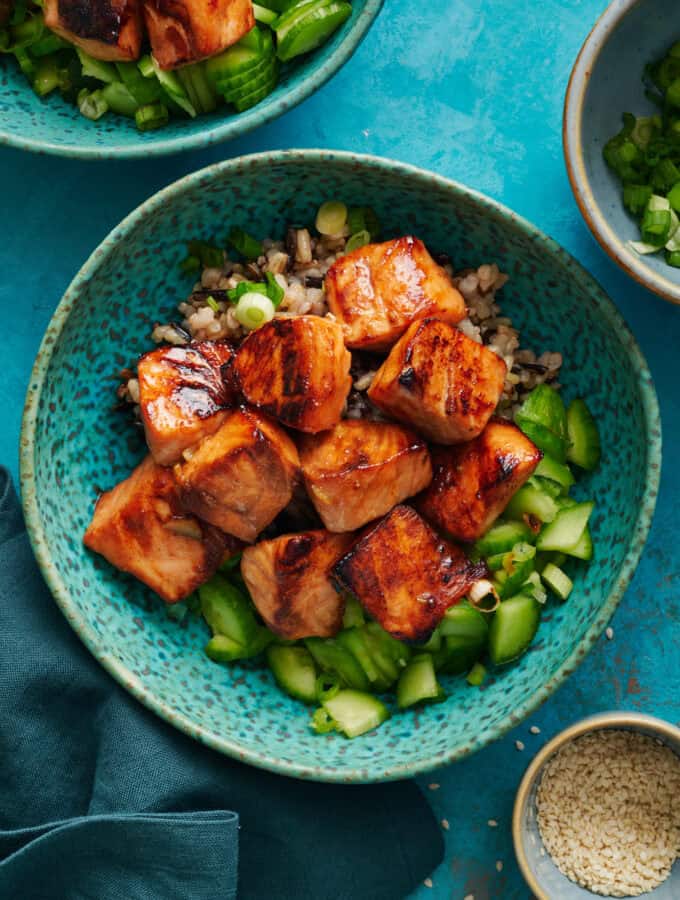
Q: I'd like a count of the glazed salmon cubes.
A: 12